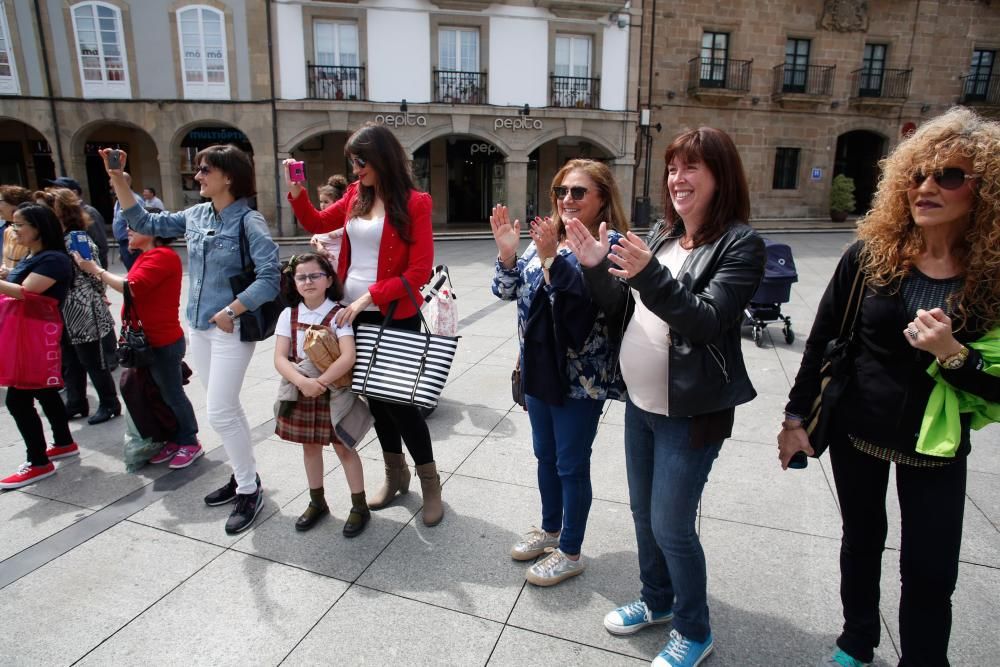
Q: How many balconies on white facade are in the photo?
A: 3